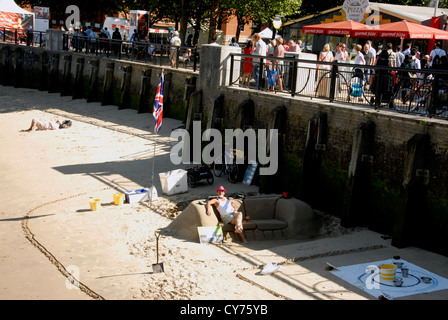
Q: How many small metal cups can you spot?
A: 4